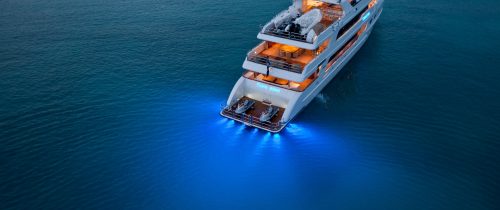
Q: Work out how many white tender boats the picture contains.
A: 1